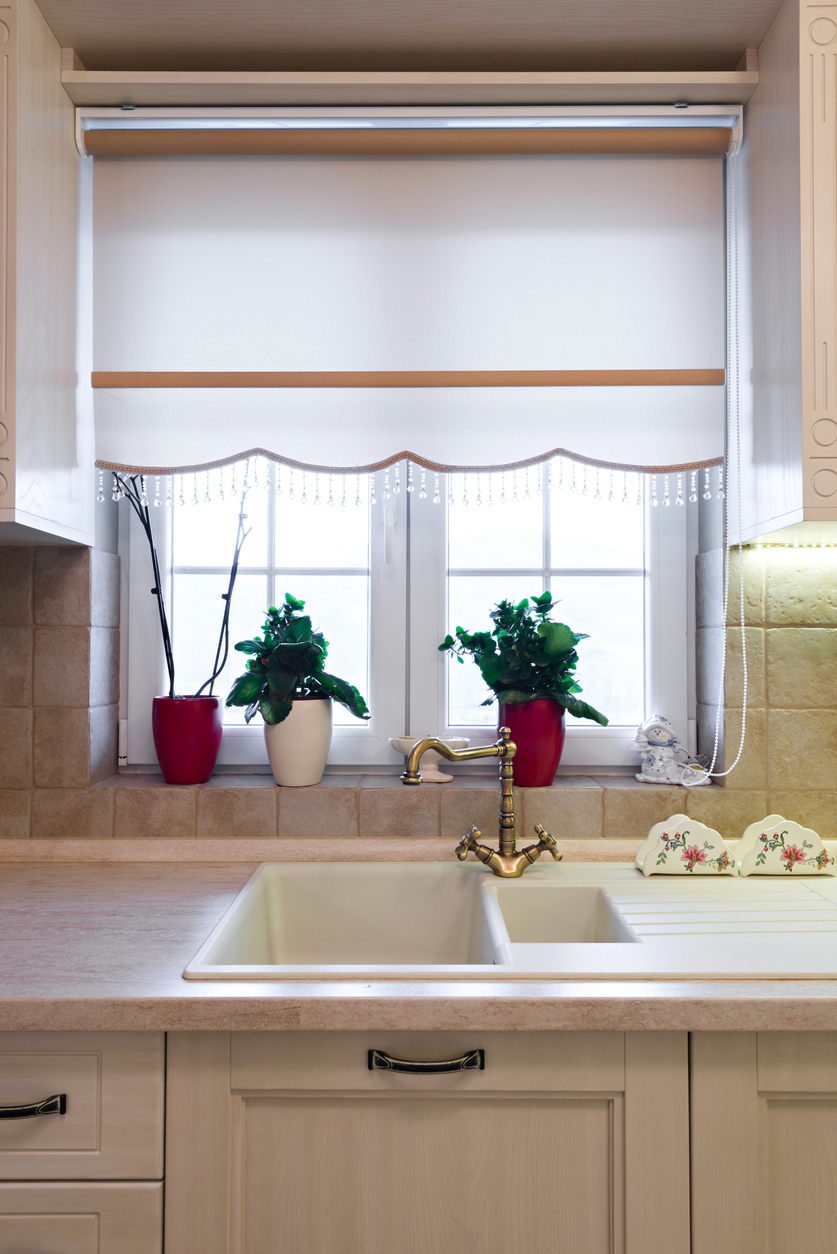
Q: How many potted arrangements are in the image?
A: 3